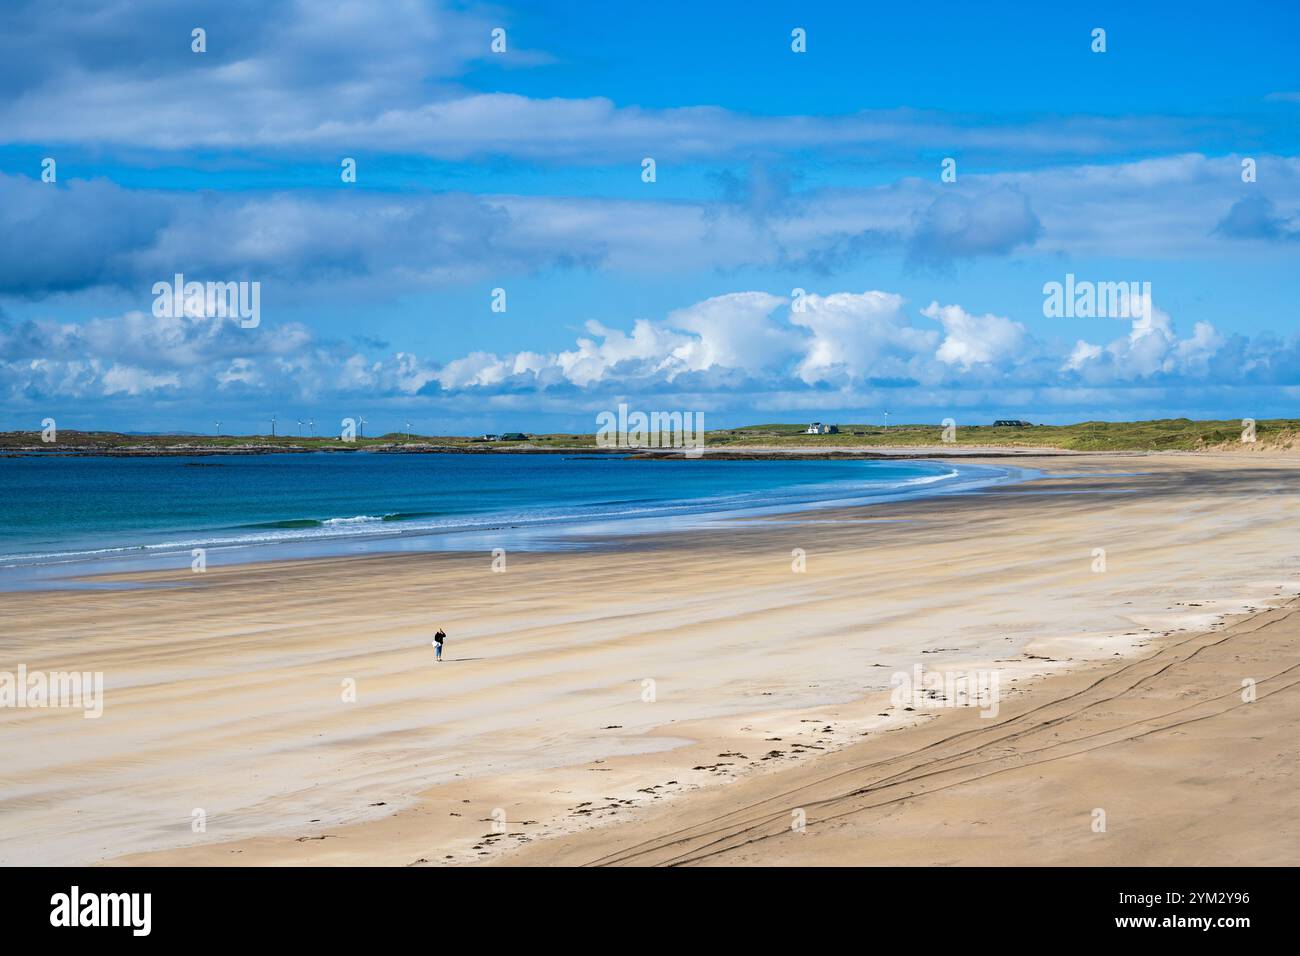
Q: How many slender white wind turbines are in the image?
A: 7